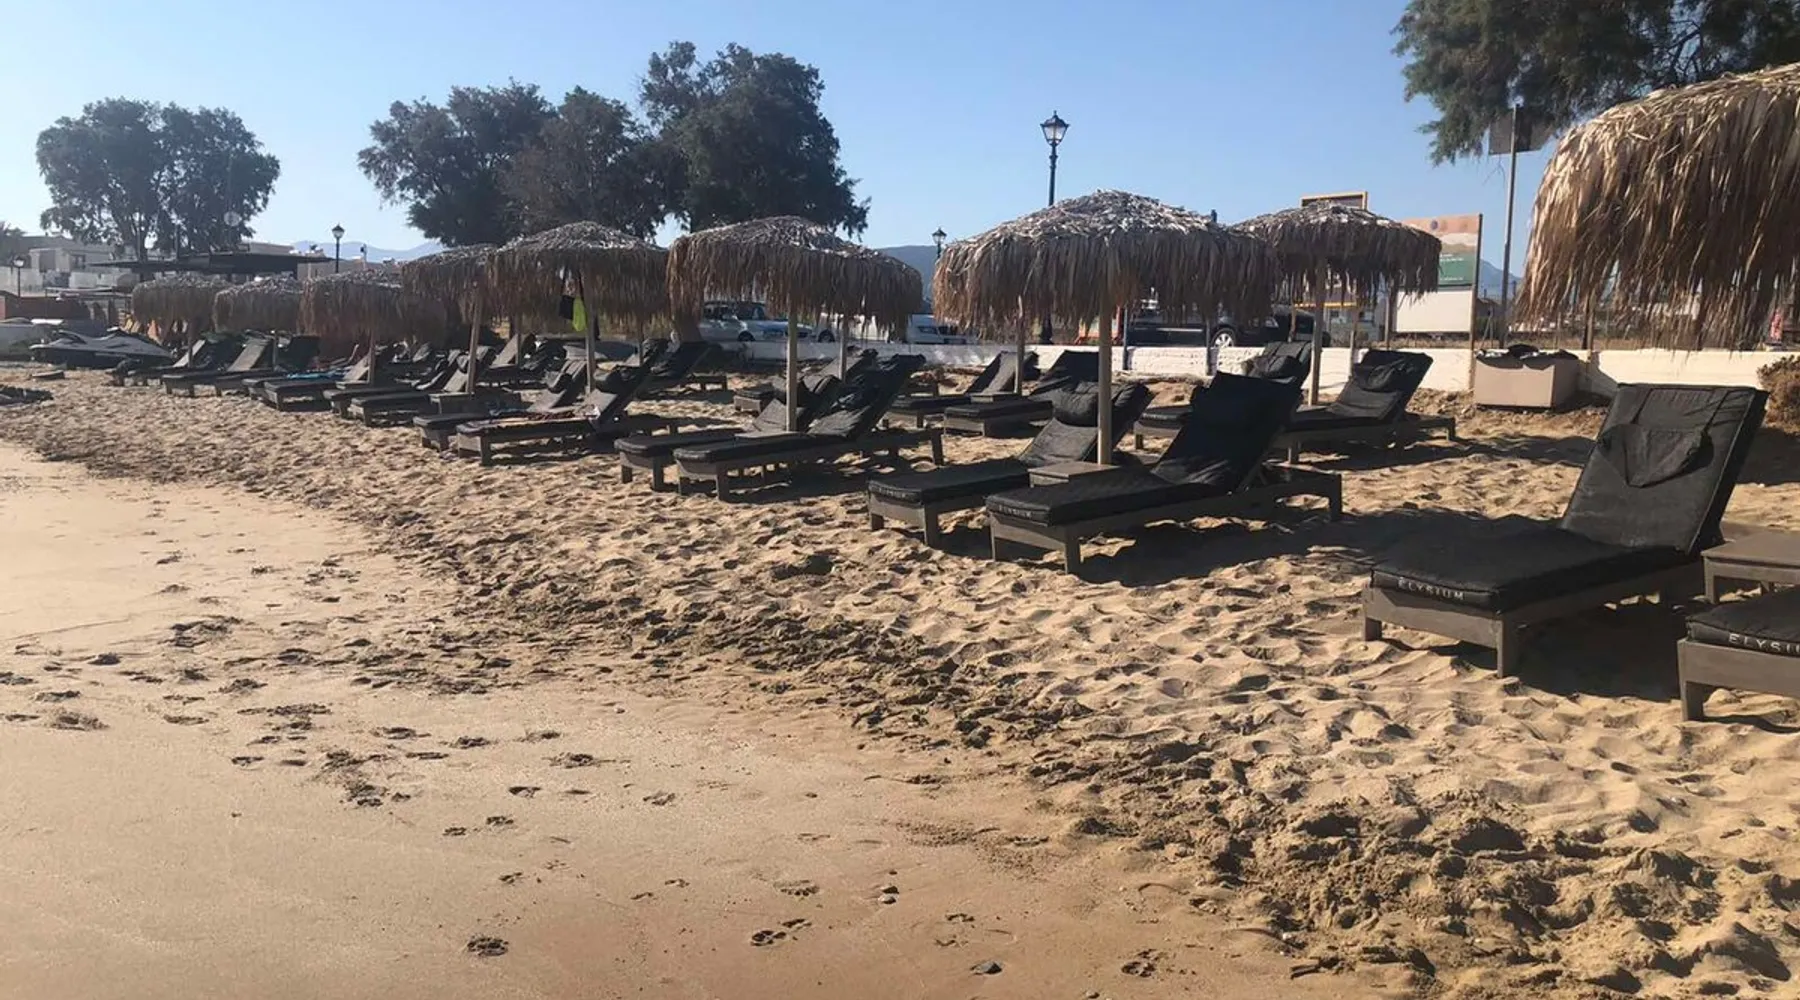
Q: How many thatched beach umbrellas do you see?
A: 9